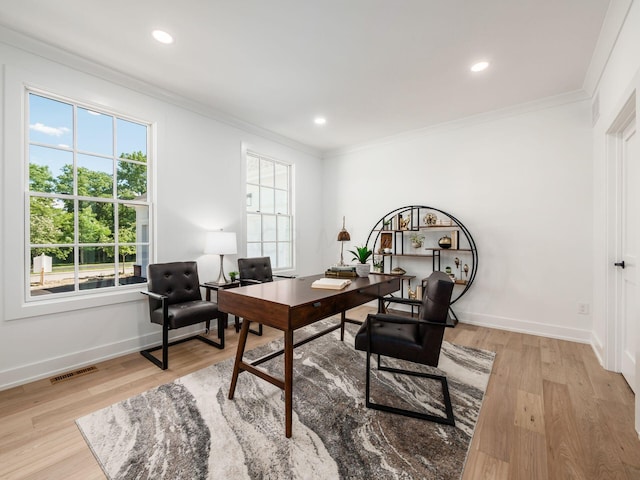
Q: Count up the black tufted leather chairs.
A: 3